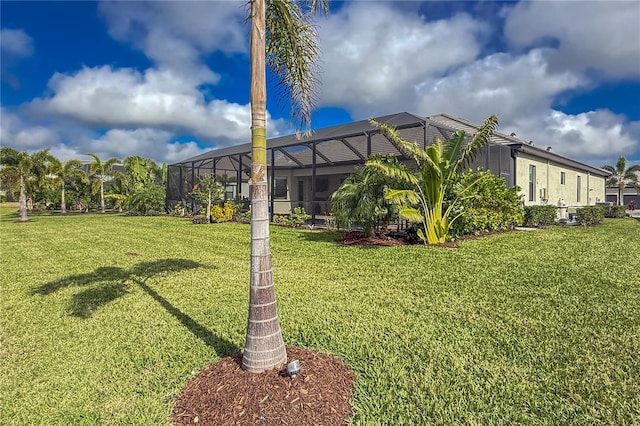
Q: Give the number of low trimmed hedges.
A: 3